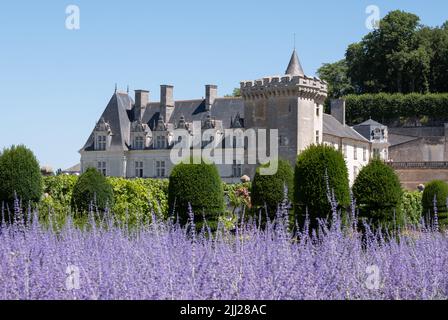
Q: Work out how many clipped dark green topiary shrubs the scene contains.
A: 7